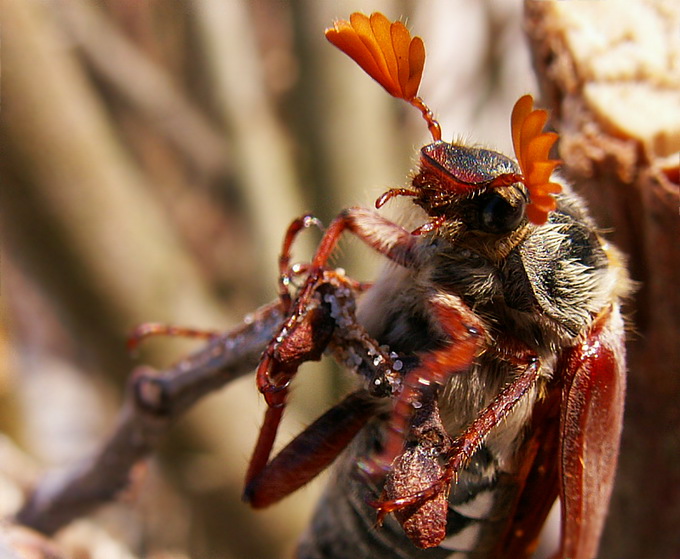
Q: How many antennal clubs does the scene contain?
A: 2